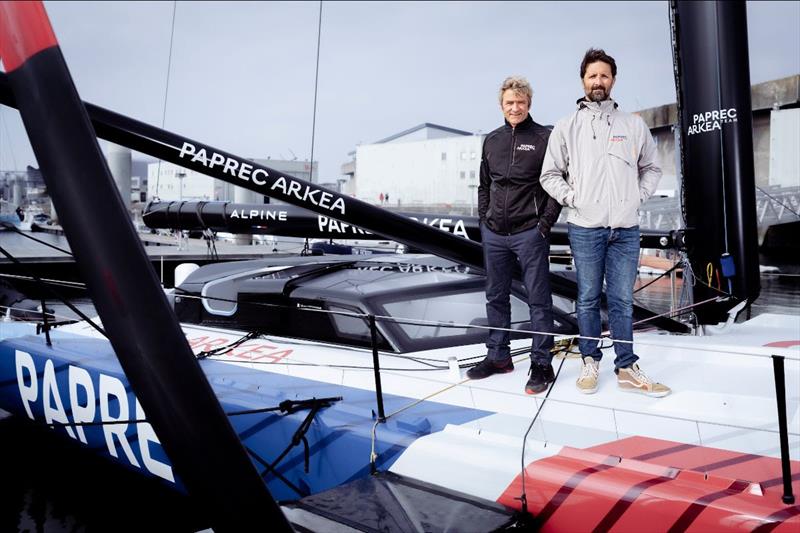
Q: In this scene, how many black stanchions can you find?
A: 3